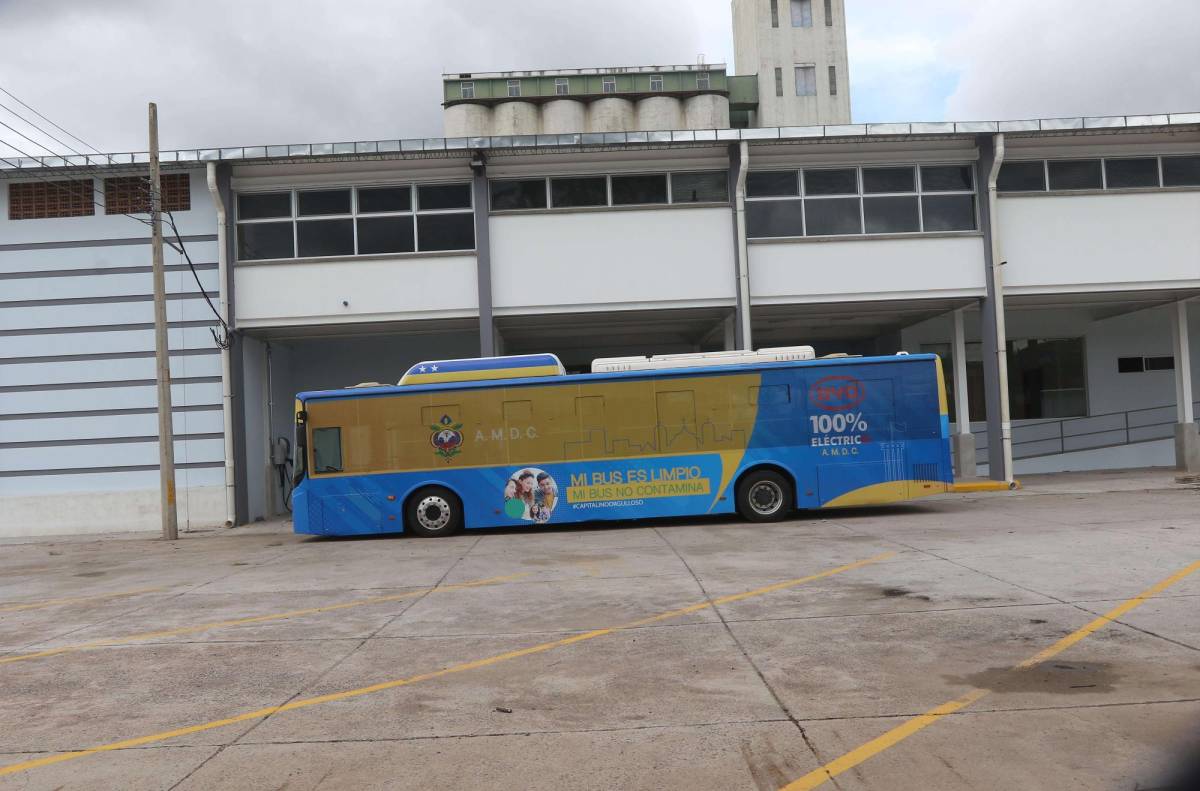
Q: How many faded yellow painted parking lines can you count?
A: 4